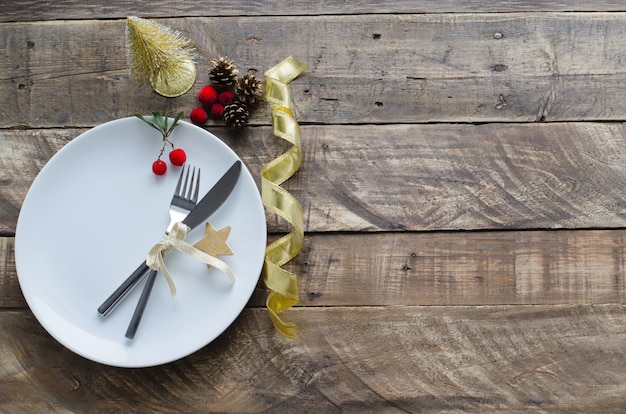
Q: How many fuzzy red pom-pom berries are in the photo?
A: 6